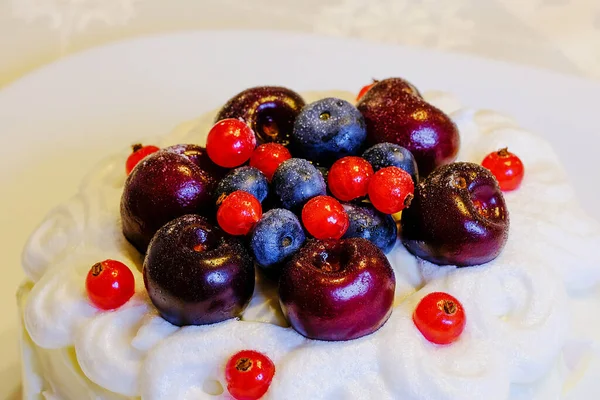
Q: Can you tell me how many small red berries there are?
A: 12